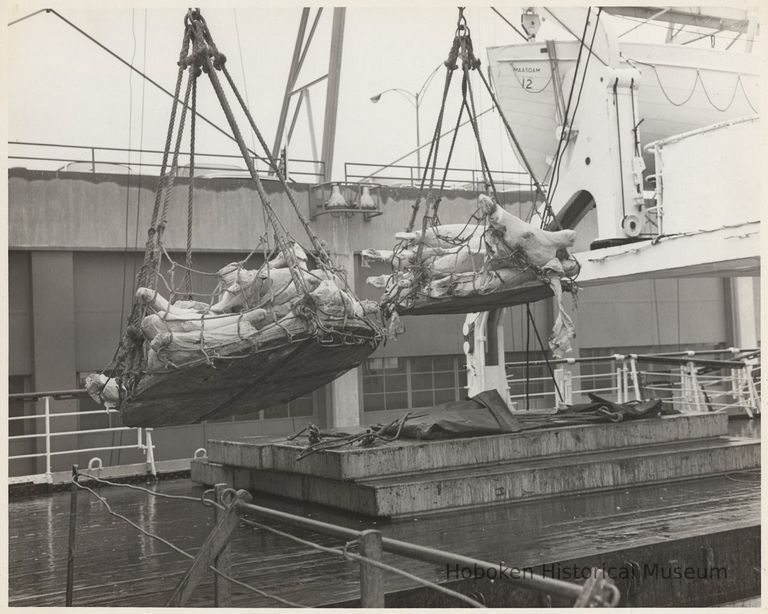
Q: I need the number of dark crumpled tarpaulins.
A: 2